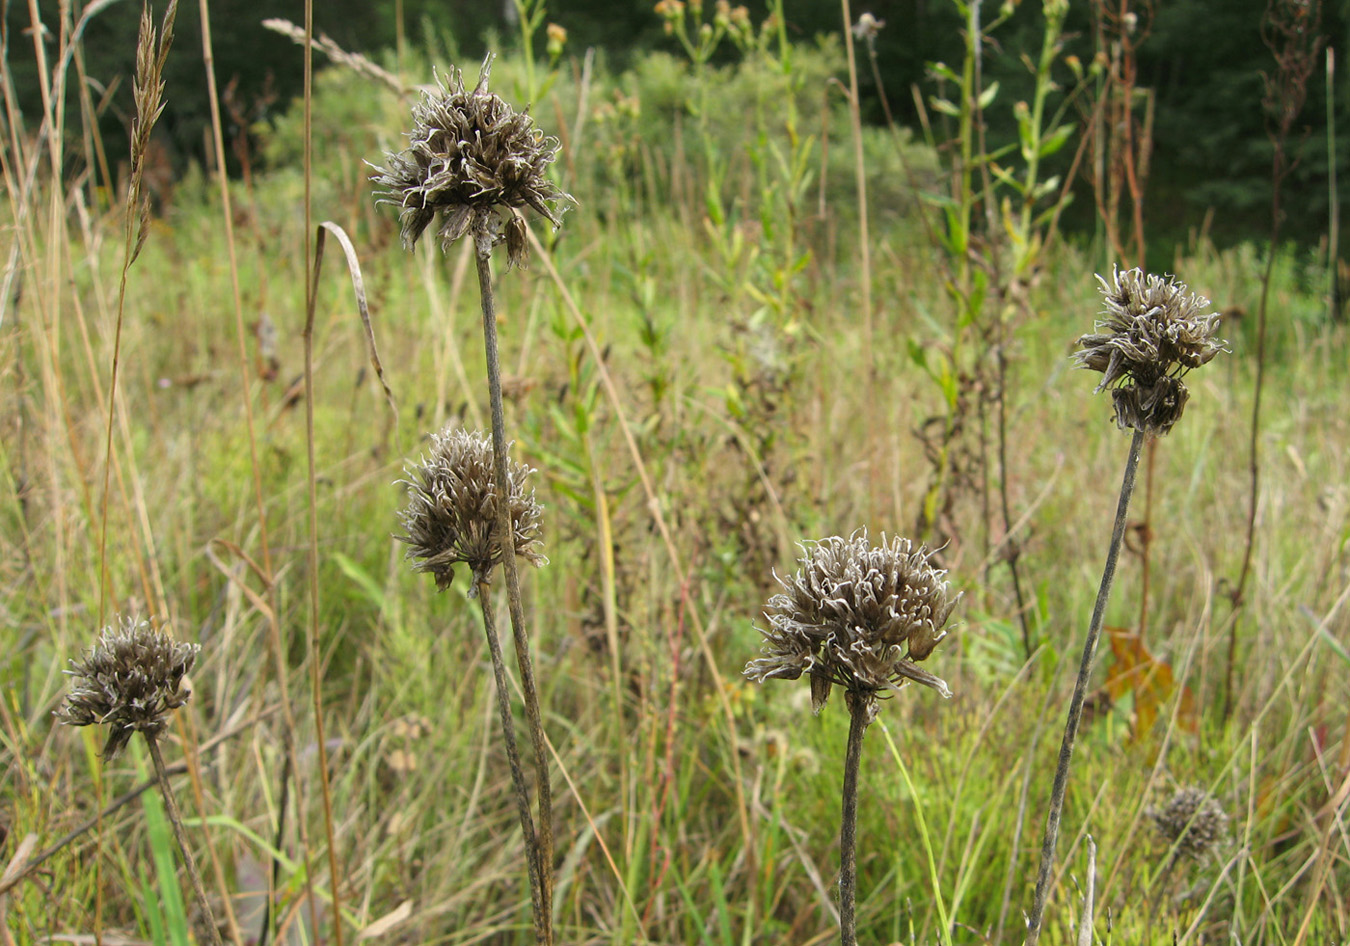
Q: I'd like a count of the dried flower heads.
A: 6